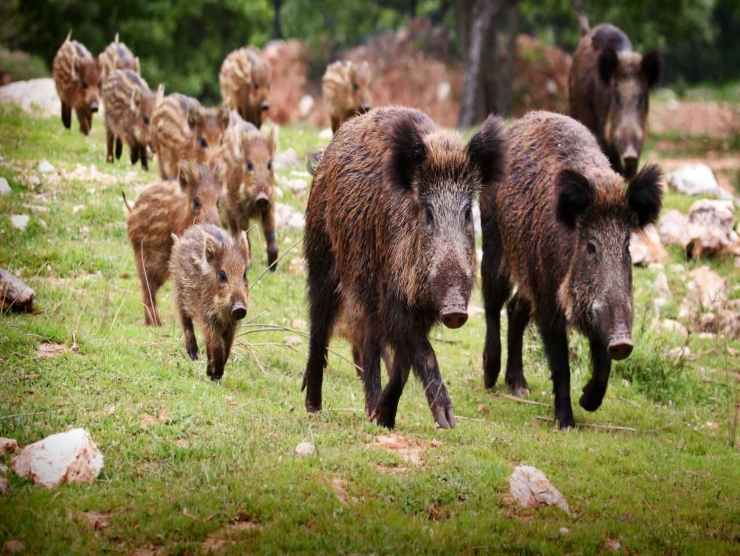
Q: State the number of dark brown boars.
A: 3